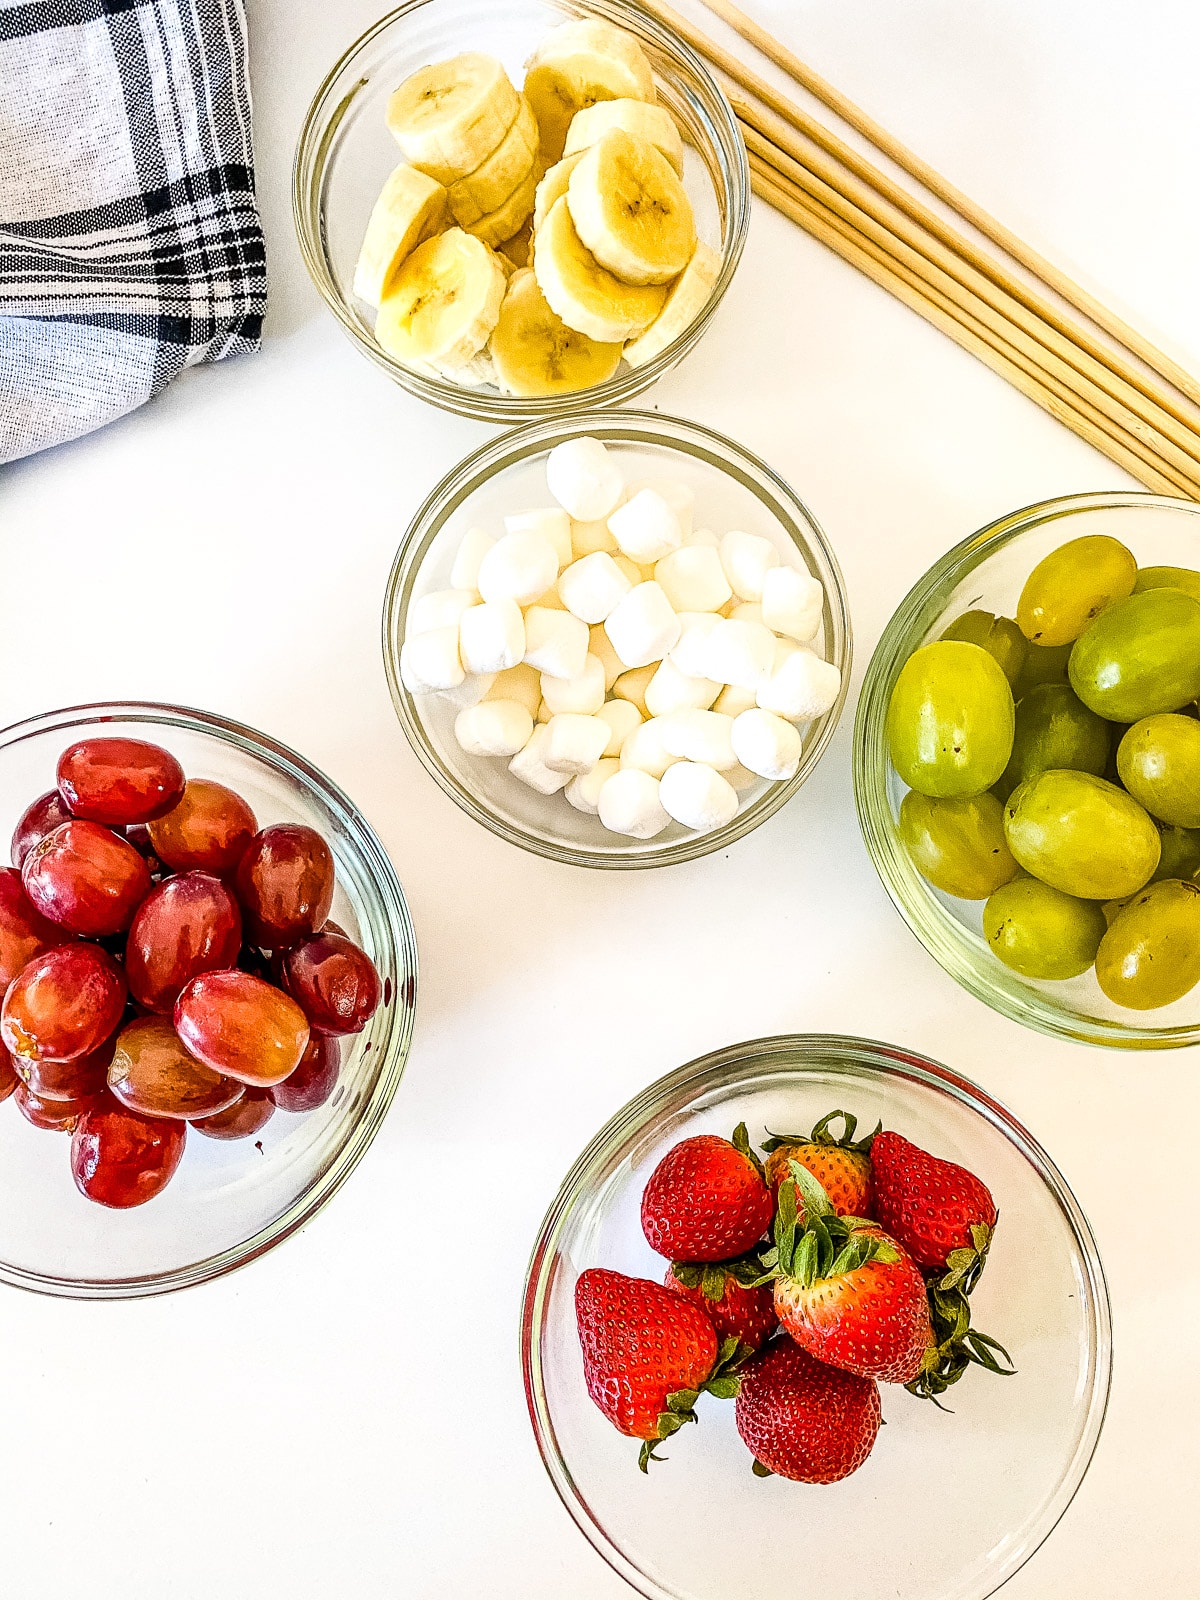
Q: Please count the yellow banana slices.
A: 12